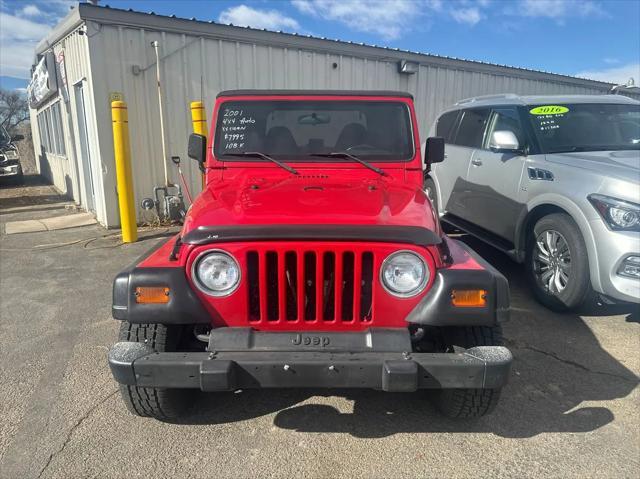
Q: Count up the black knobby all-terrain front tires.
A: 2